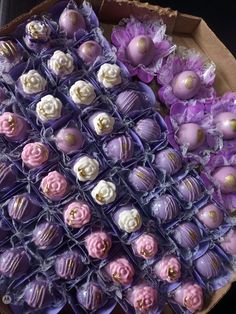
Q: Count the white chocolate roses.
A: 10